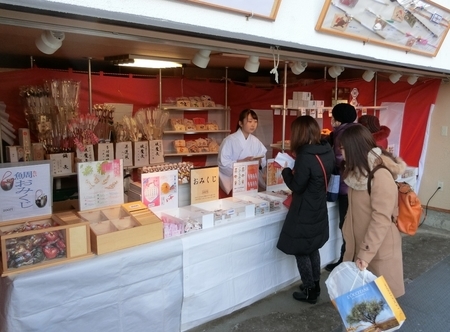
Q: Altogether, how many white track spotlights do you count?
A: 8